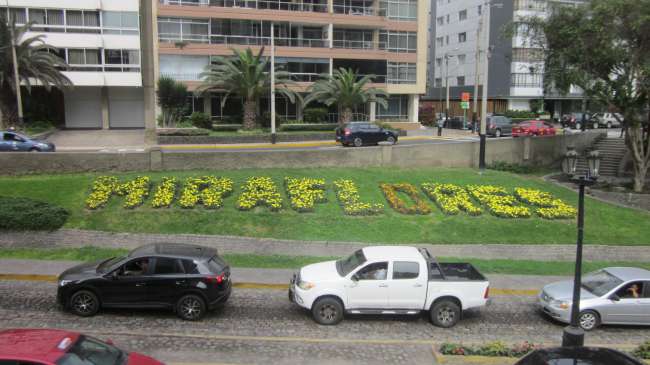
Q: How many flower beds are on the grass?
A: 10